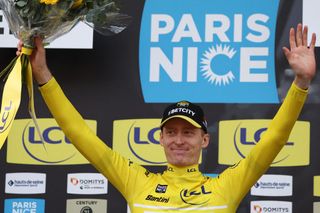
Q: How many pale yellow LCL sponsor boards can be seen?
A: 3